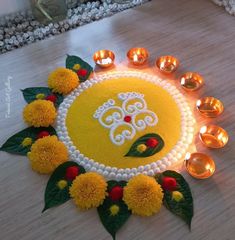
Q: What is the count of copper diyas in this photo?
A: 7